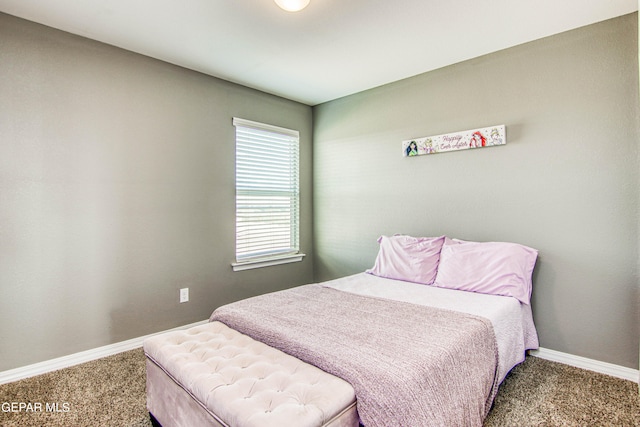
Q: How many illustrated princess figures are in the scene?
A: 4